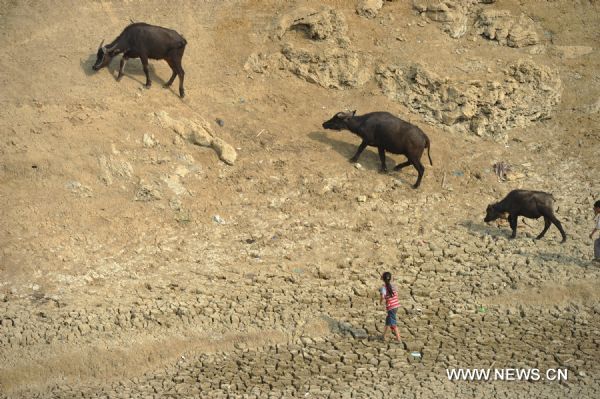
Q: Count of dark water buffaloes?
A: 3